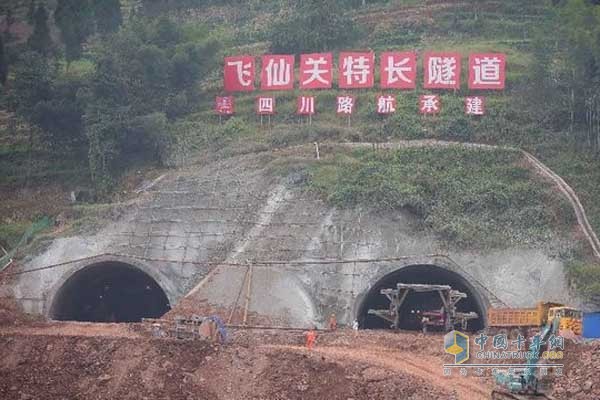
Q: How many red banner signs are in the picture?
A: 14